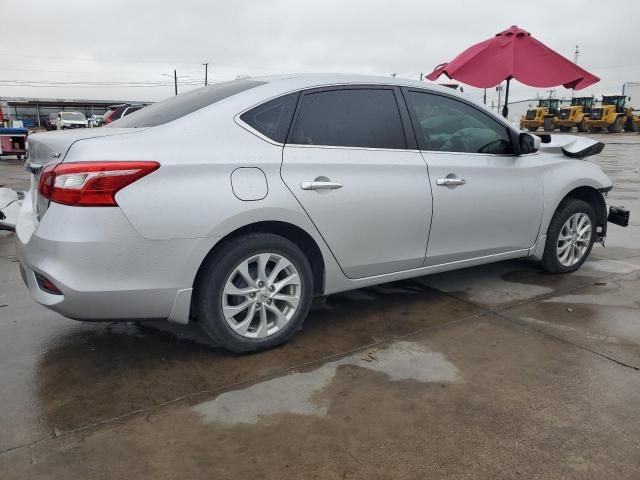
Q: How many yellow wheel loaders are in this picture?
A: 3